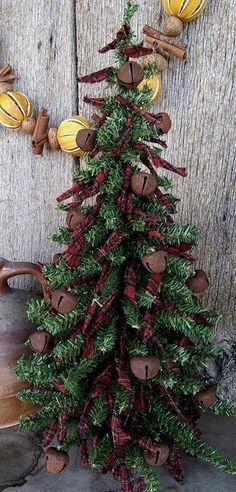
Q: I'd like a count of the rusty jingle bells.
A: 13